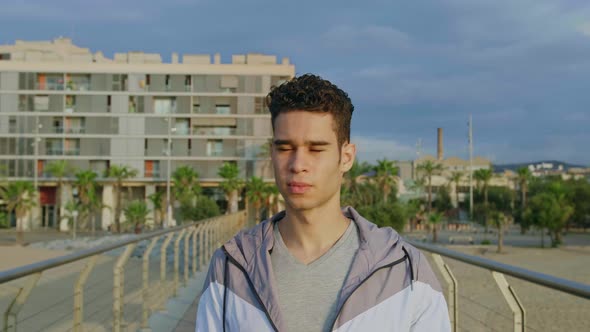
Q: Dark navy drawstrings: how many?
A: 2